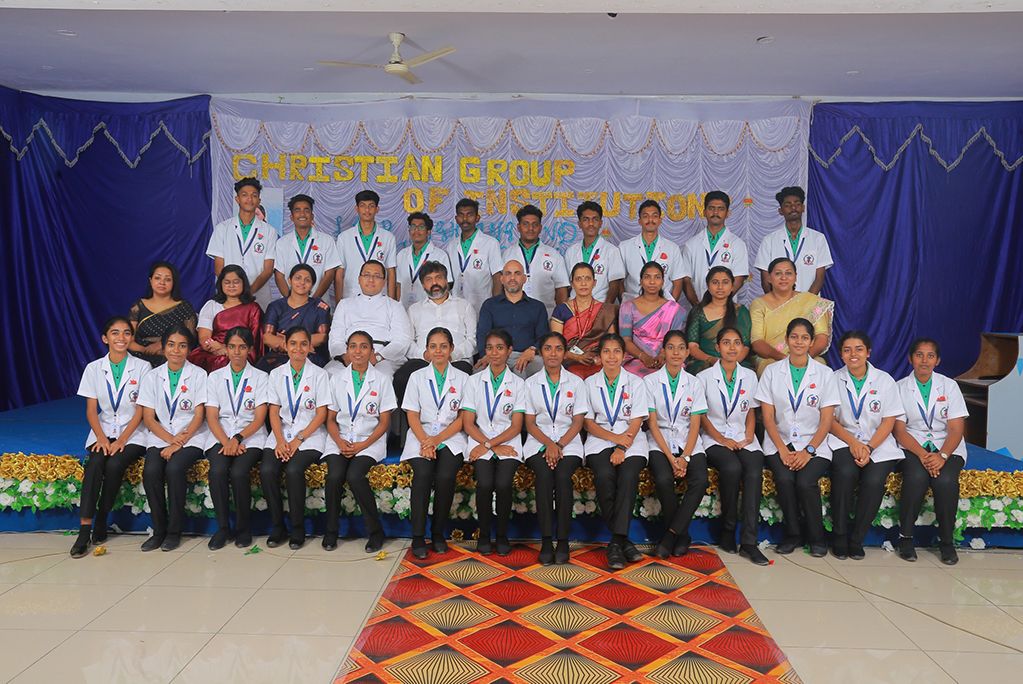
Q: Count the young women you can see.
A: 14